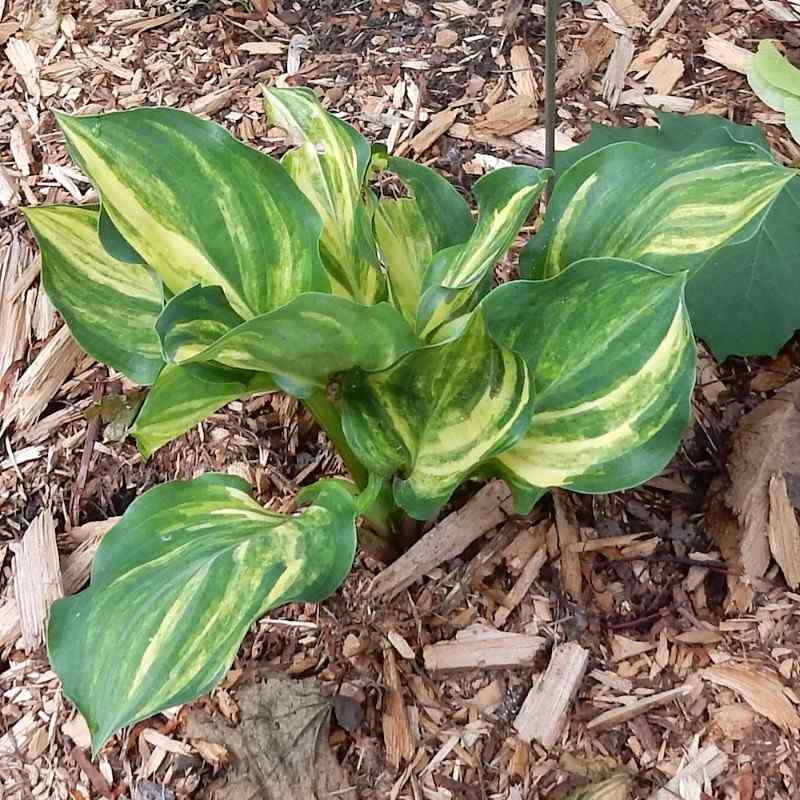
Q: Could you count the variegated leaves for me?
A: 11